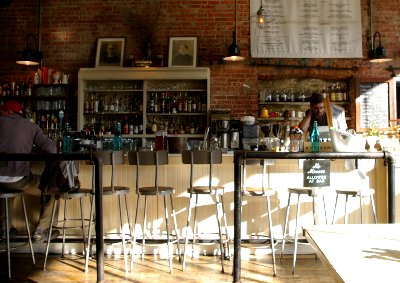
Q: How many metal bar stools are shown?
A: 8